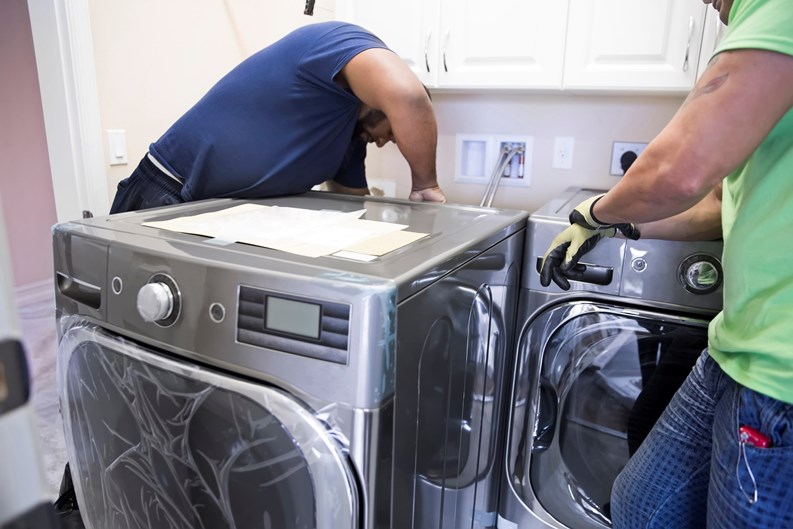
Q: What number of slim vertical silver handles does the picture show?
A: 3